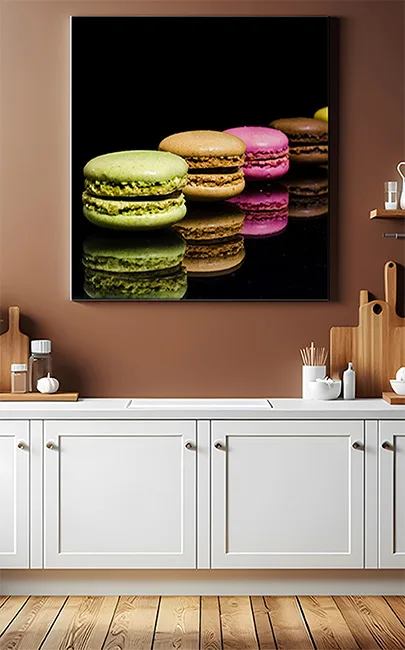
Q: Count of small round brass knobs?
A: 6